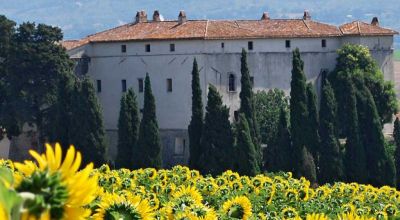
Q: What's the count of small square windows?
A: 7